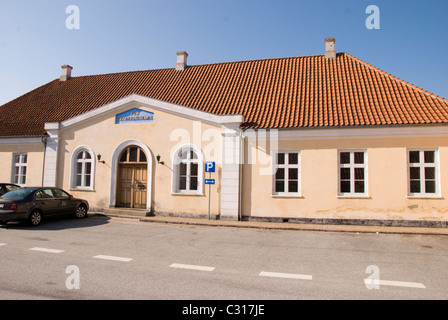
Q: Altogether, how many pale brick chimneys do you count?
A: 3